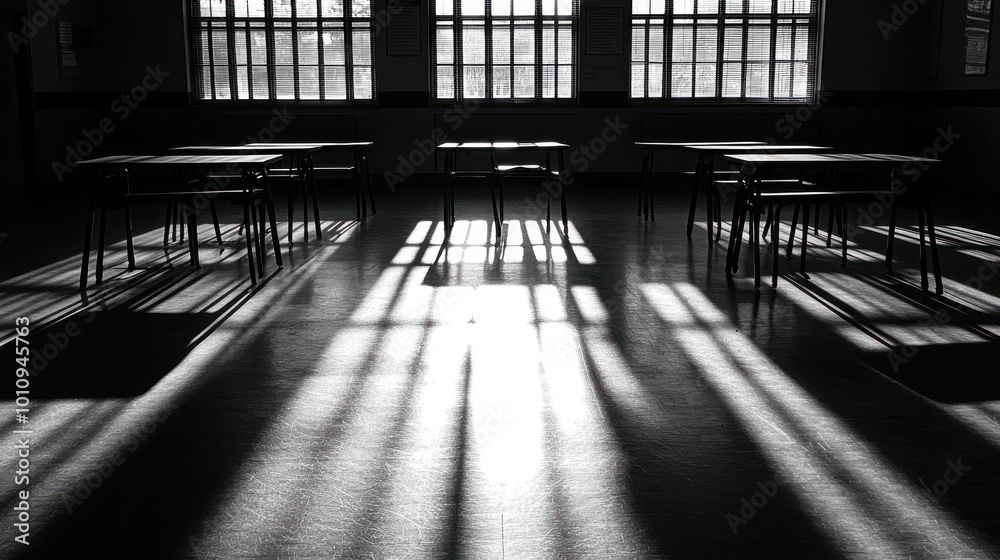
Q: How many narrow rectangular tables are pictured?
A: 7